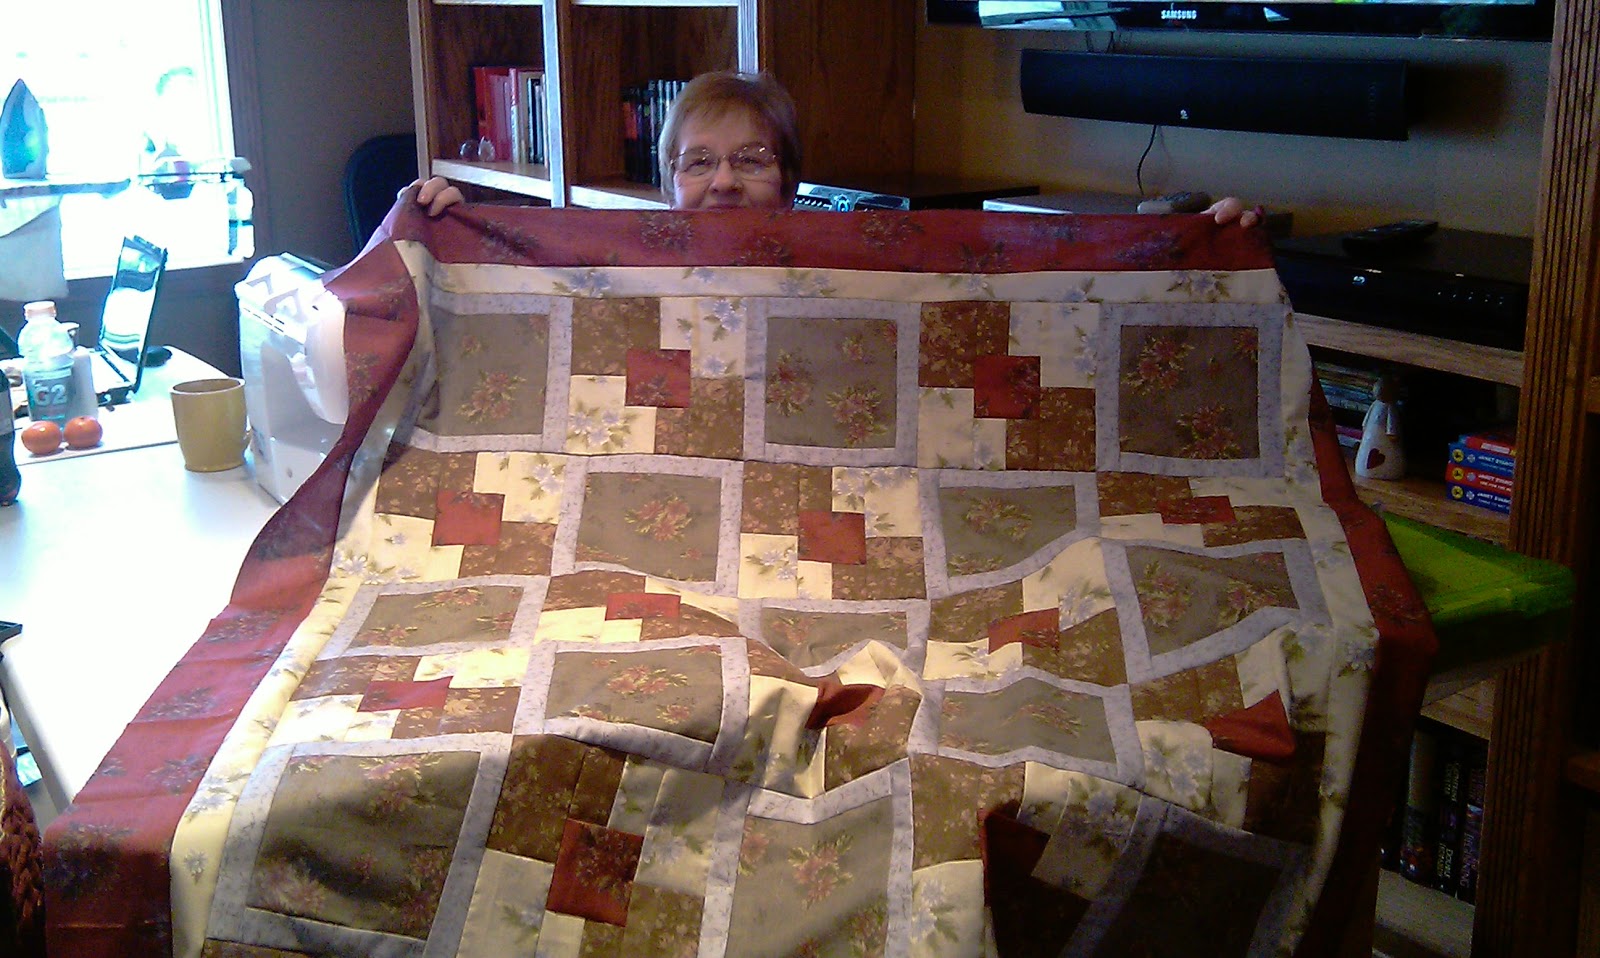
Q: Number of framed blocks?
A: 13